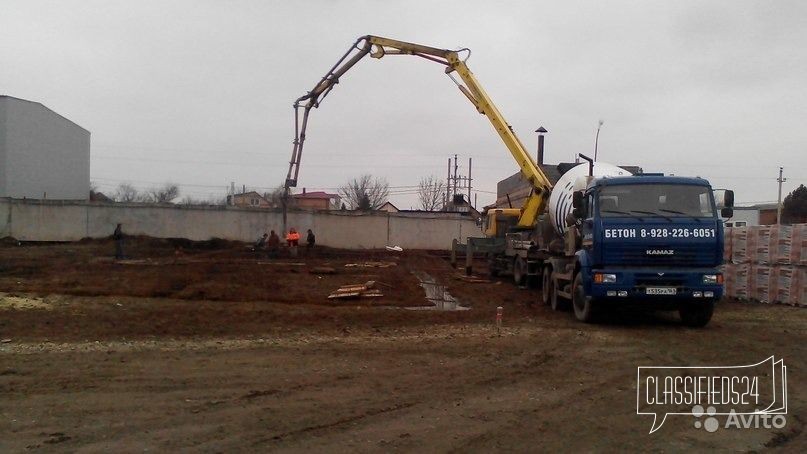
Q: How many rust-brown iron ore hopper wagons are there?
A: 0